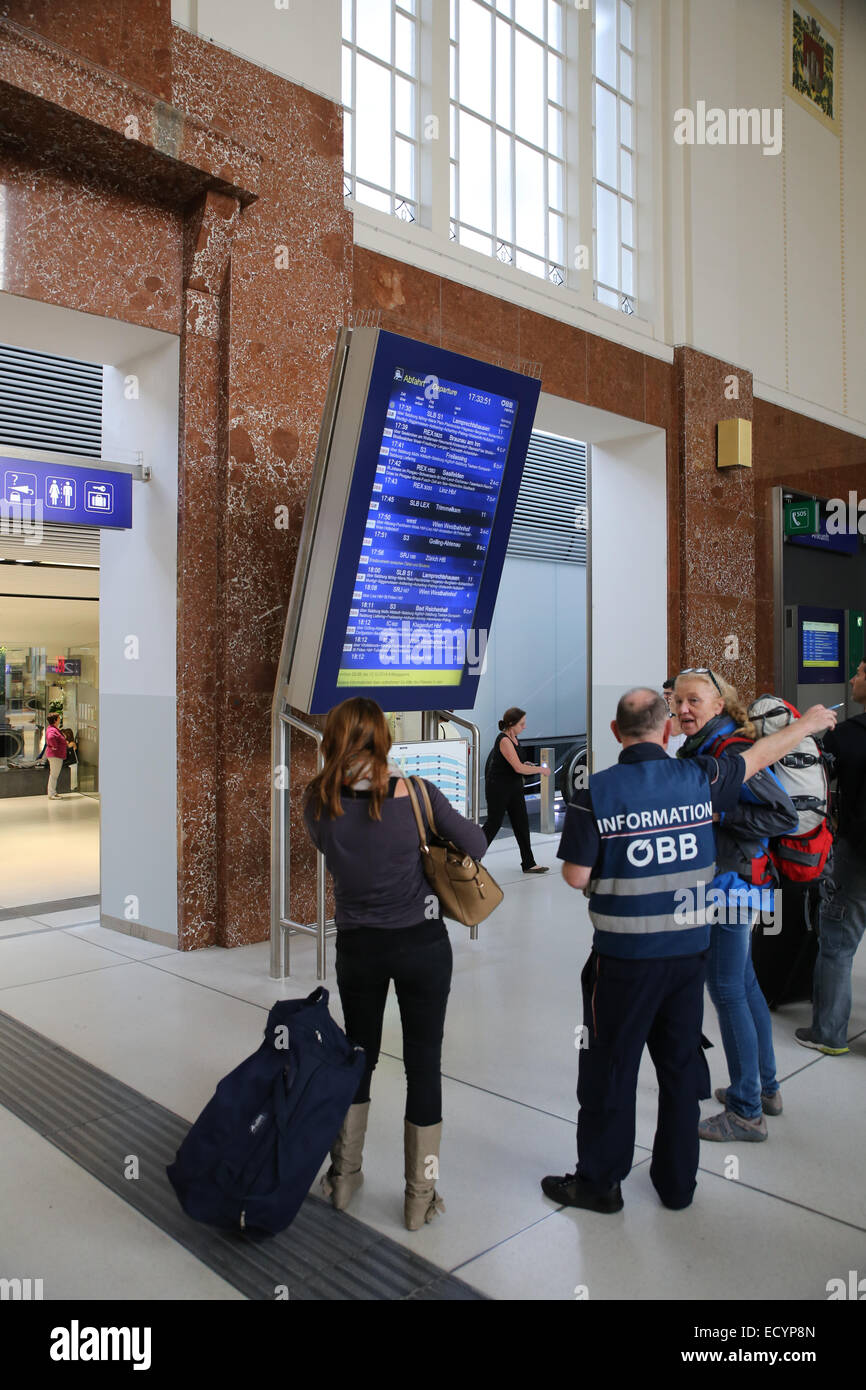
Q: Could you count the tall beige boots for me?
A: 2